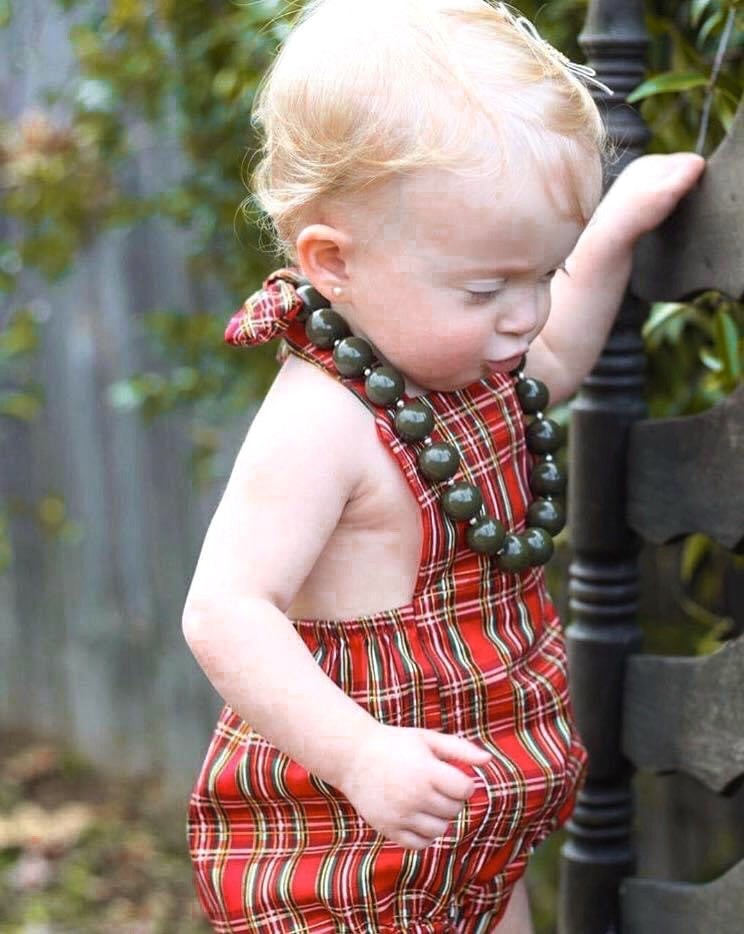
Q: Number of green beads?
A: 15